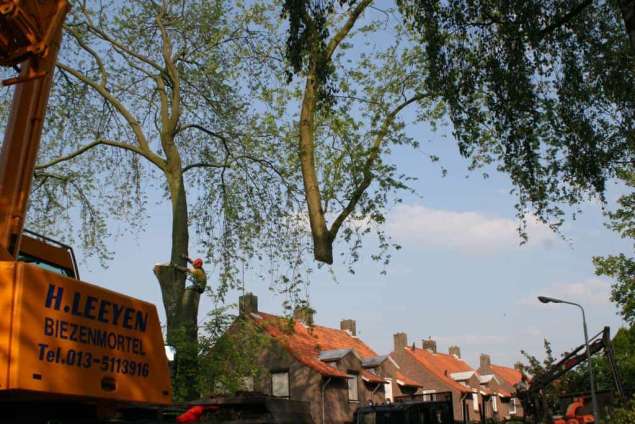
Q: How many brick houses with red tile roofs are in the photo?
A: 3